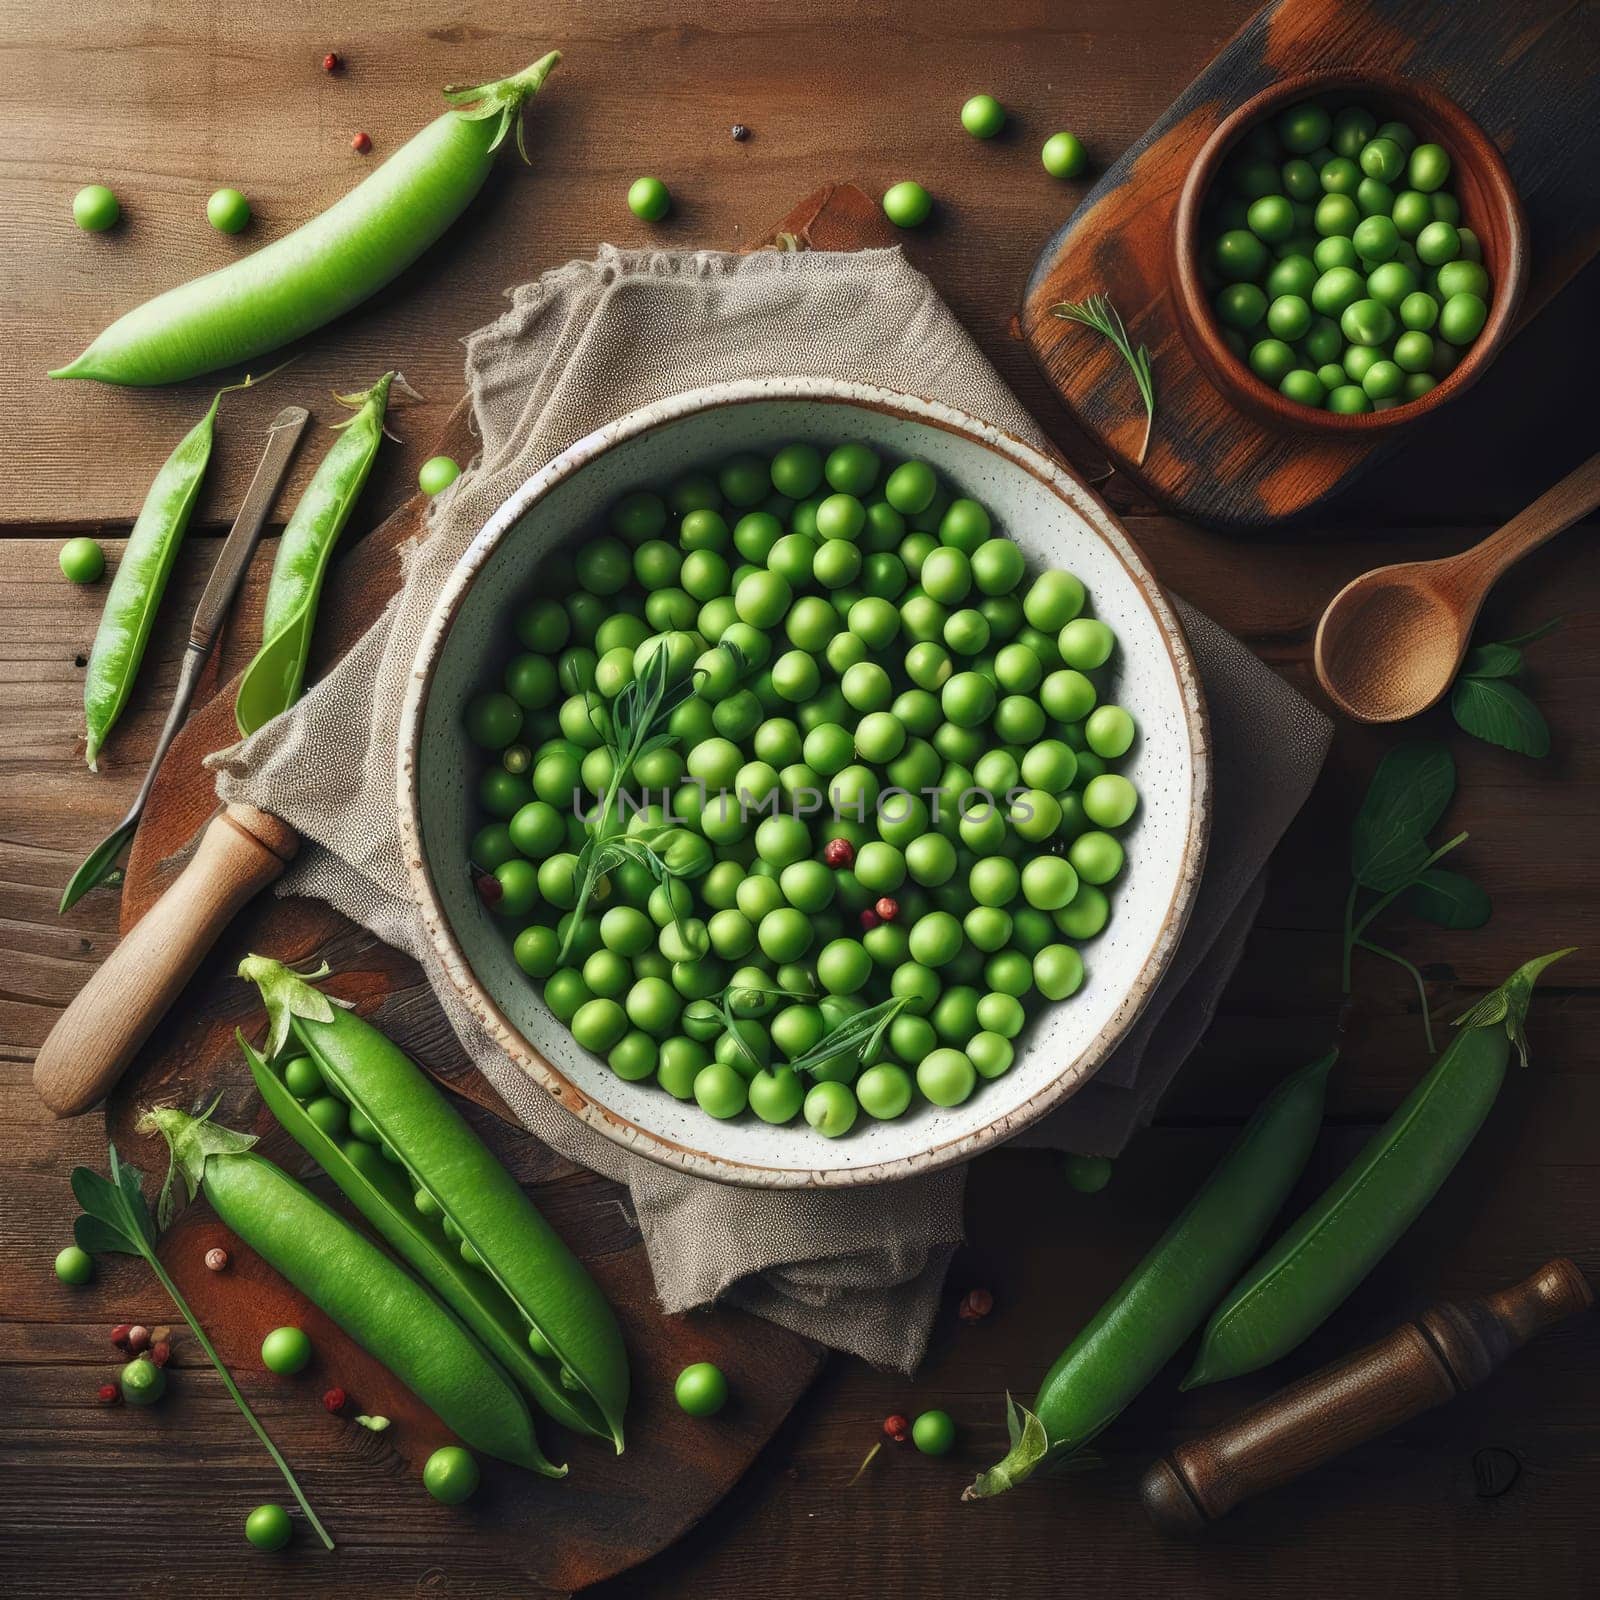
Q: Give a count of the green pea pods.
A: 7